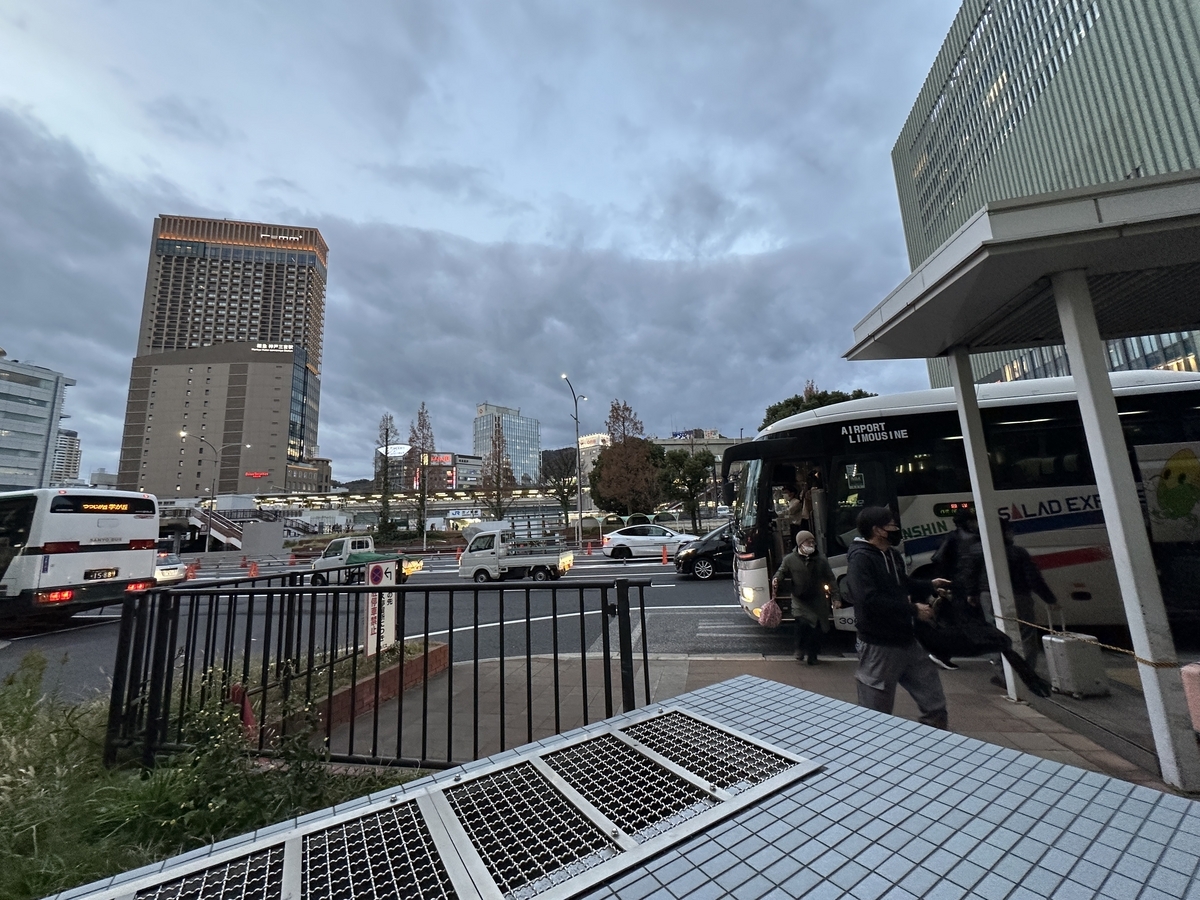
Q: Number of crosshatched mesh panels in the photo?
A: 5